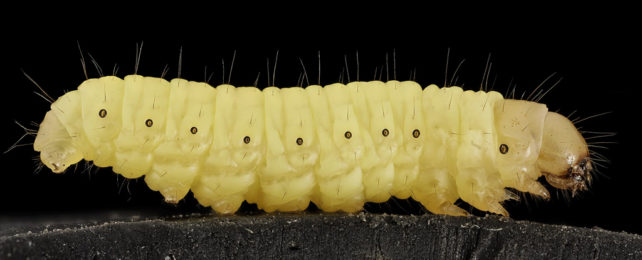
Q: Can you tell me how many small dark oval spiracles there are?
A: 9